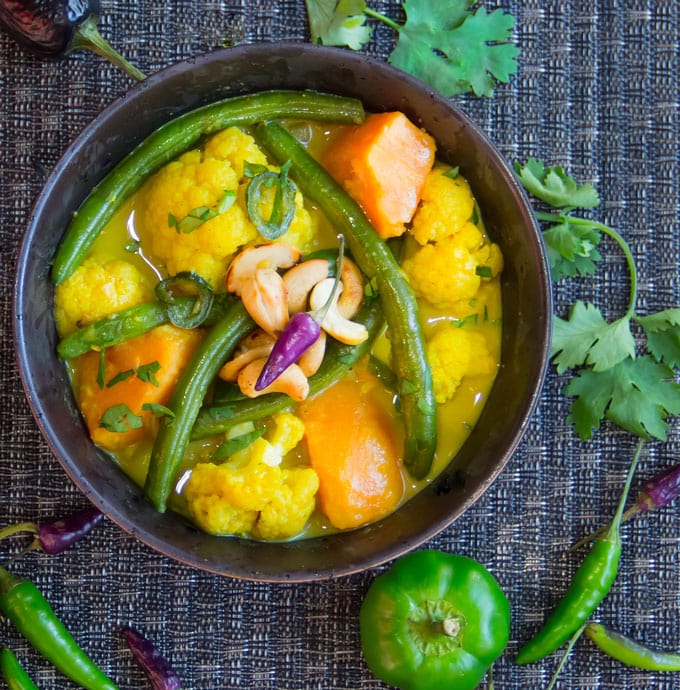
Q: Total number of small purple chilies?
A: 4